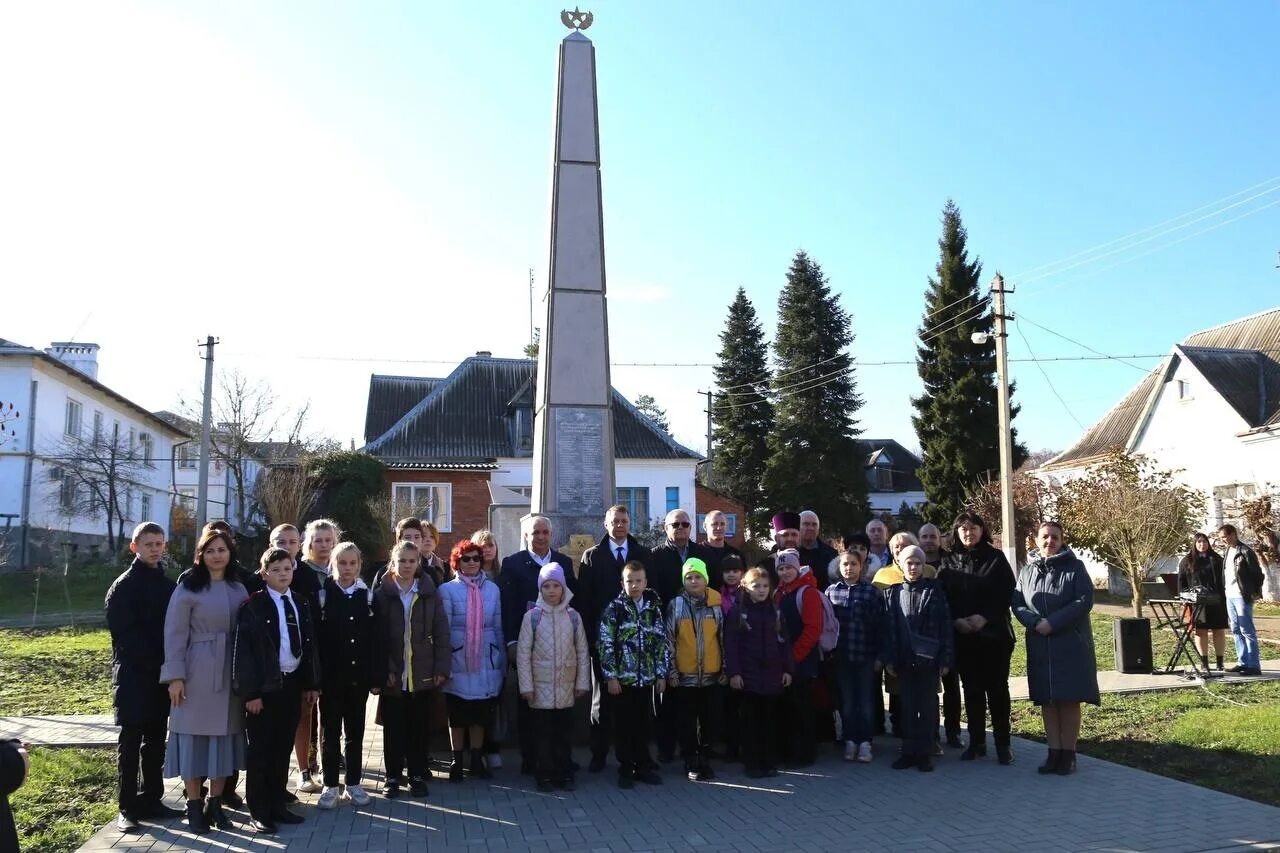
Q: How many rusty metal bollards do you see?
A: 0